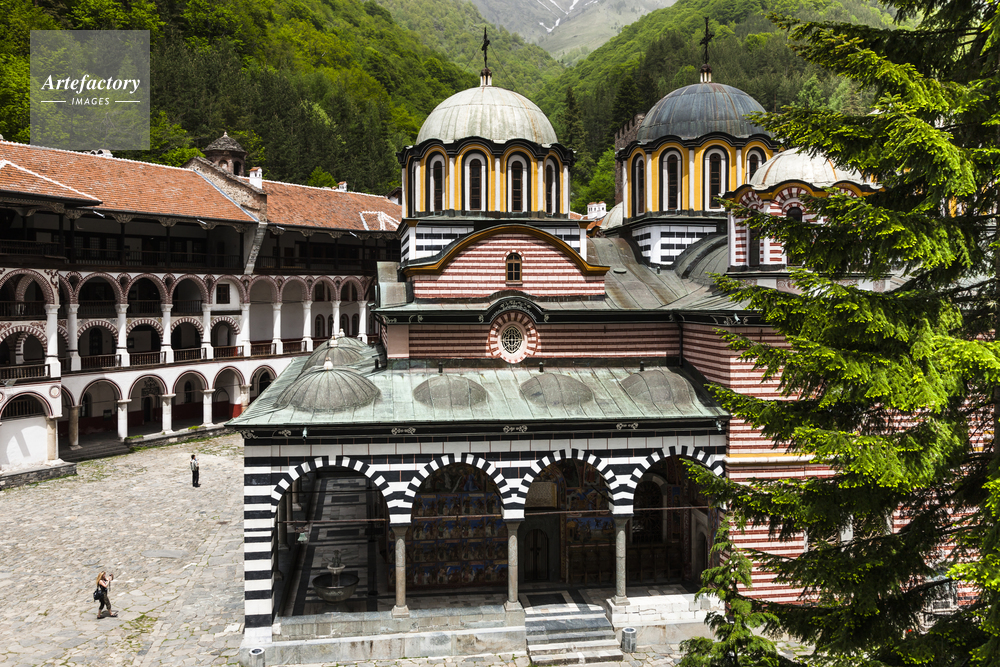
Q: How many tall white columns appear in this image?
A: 10